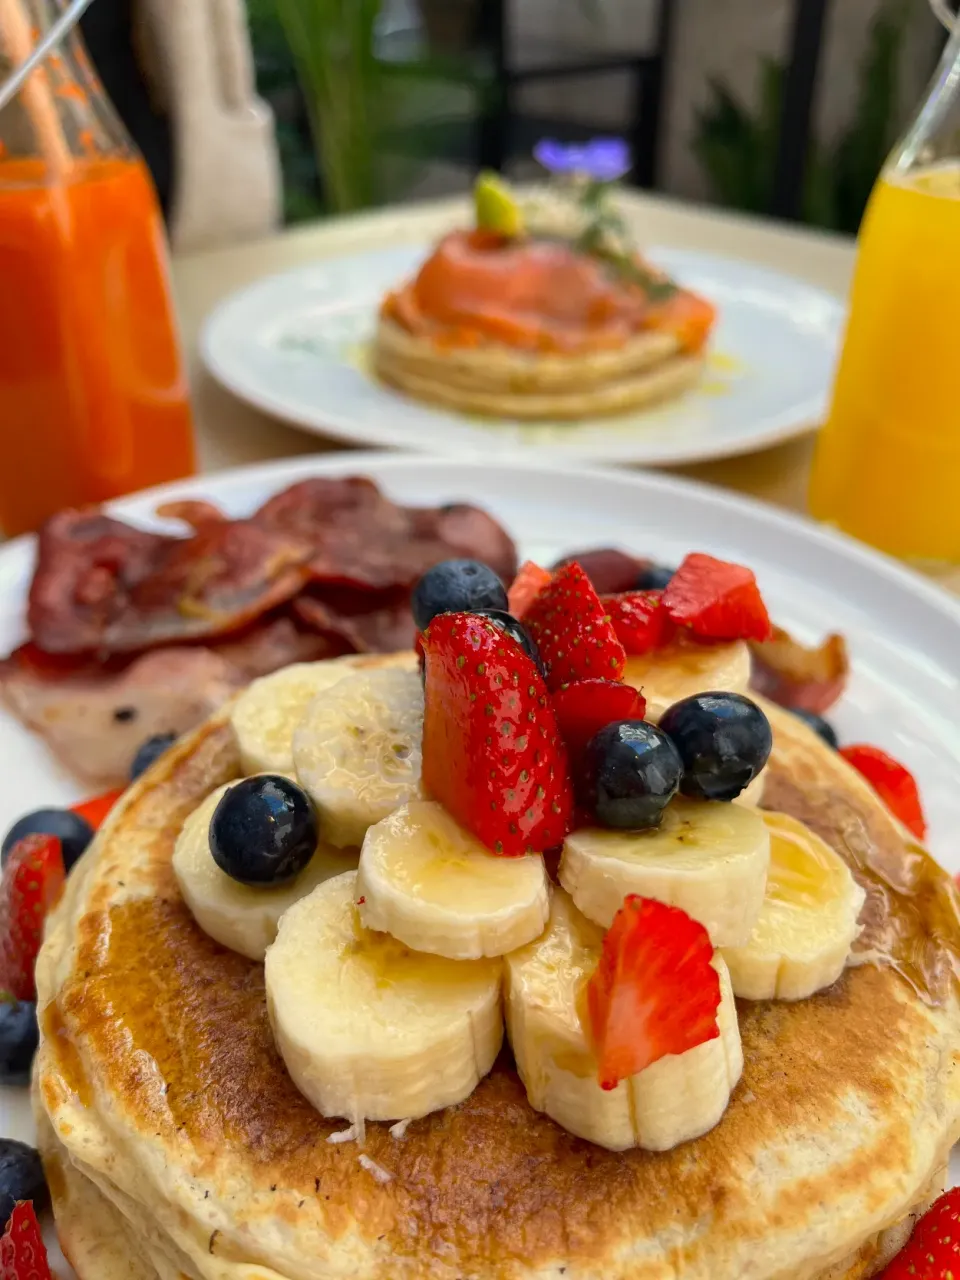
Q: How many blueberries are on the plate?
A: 11